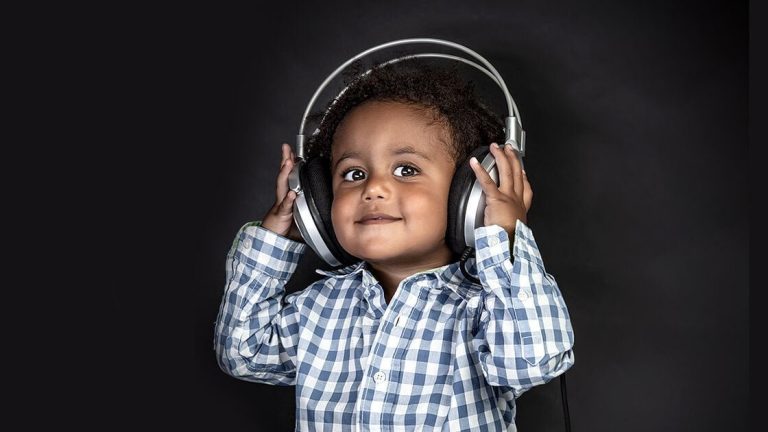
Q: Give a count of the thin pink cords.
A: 0